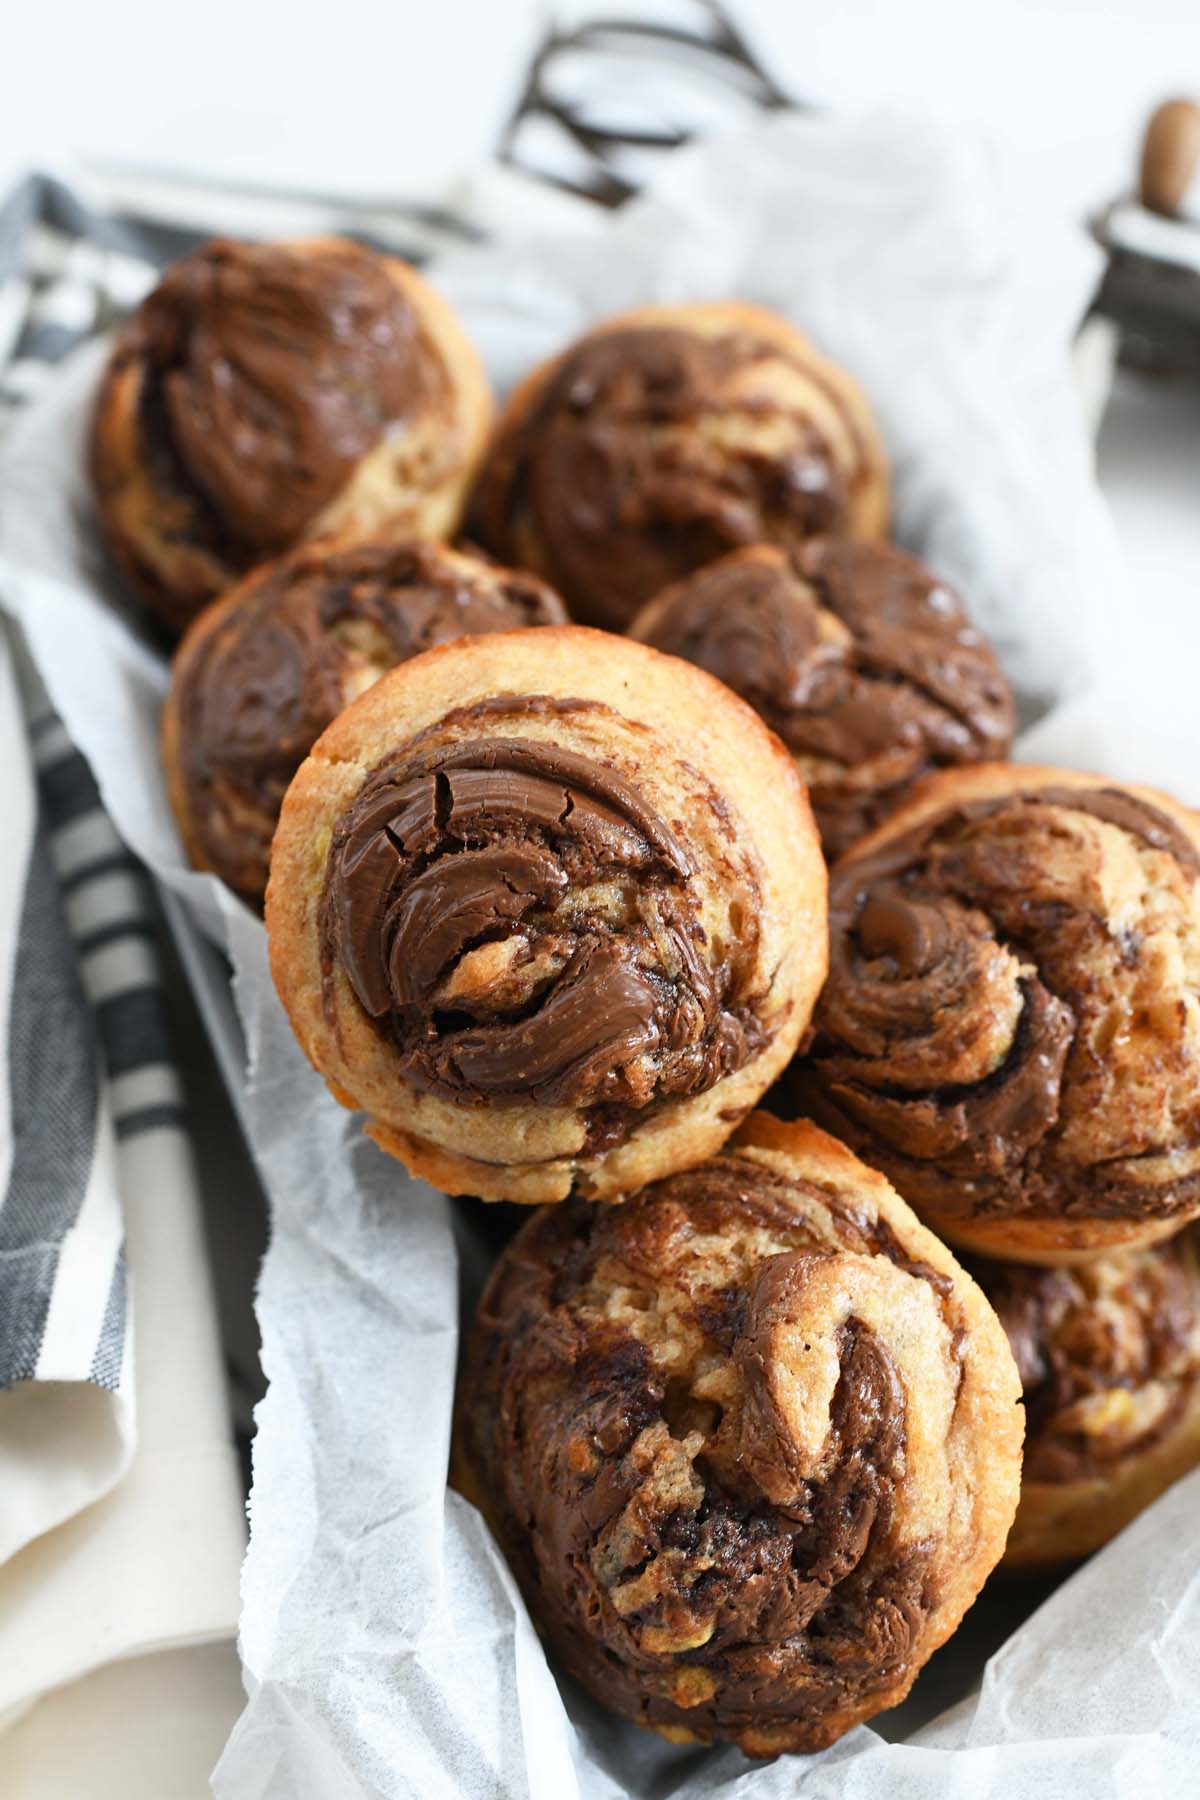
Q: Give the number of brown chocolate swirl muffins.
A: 8